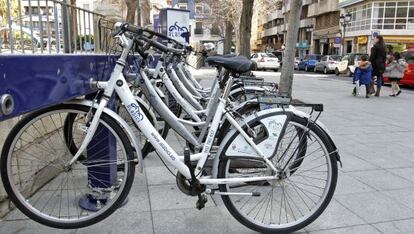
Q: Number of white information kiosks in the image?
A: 1